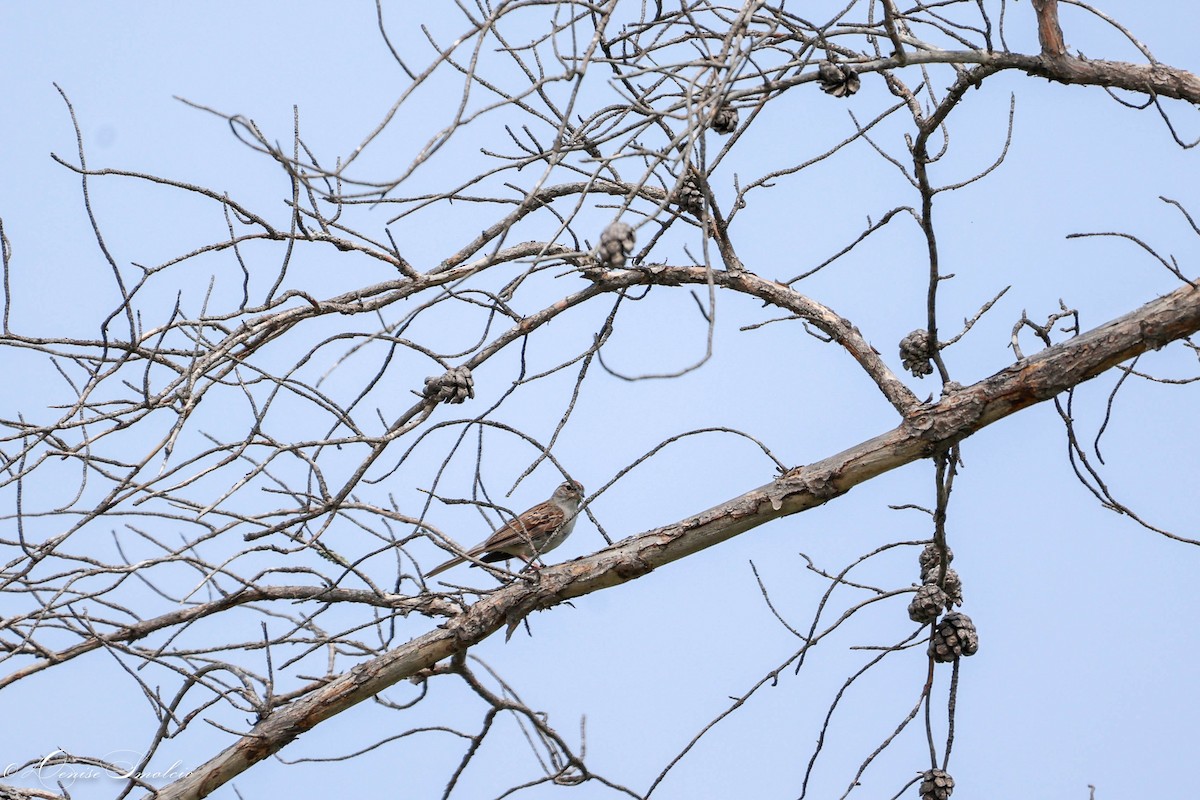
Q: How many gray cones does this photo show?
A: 11